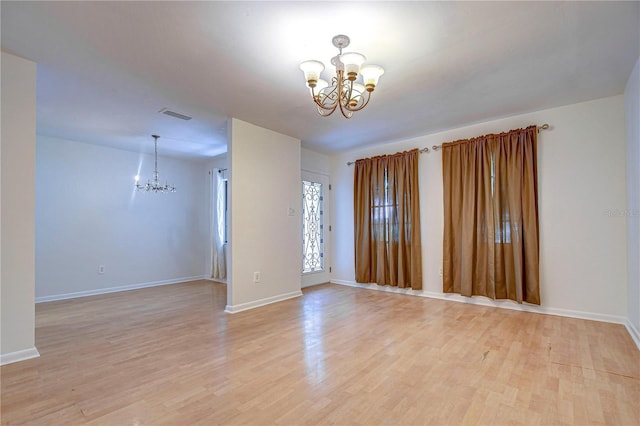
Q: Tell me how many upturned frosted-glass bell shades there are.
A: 5